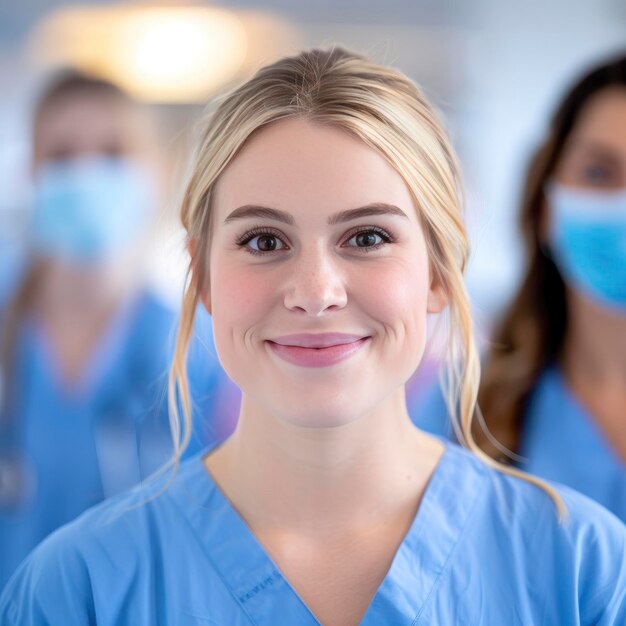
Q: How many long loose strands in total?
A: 2